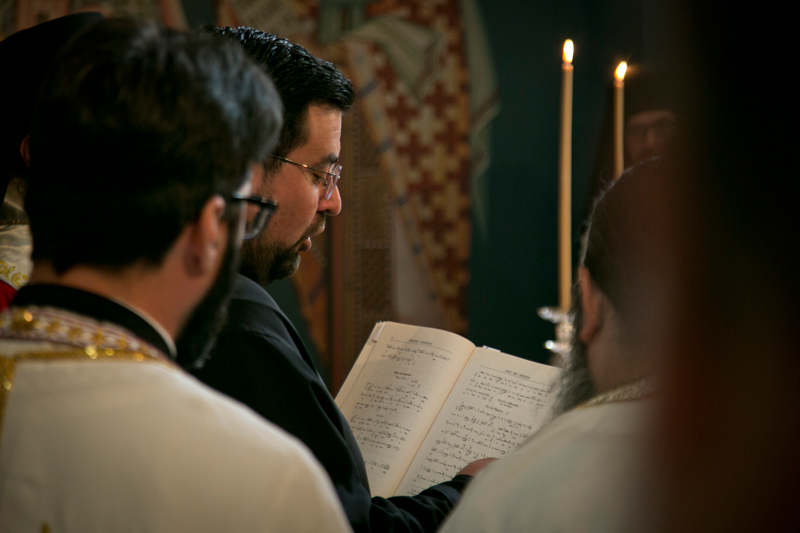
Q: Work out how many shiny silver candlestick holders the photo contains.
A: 1